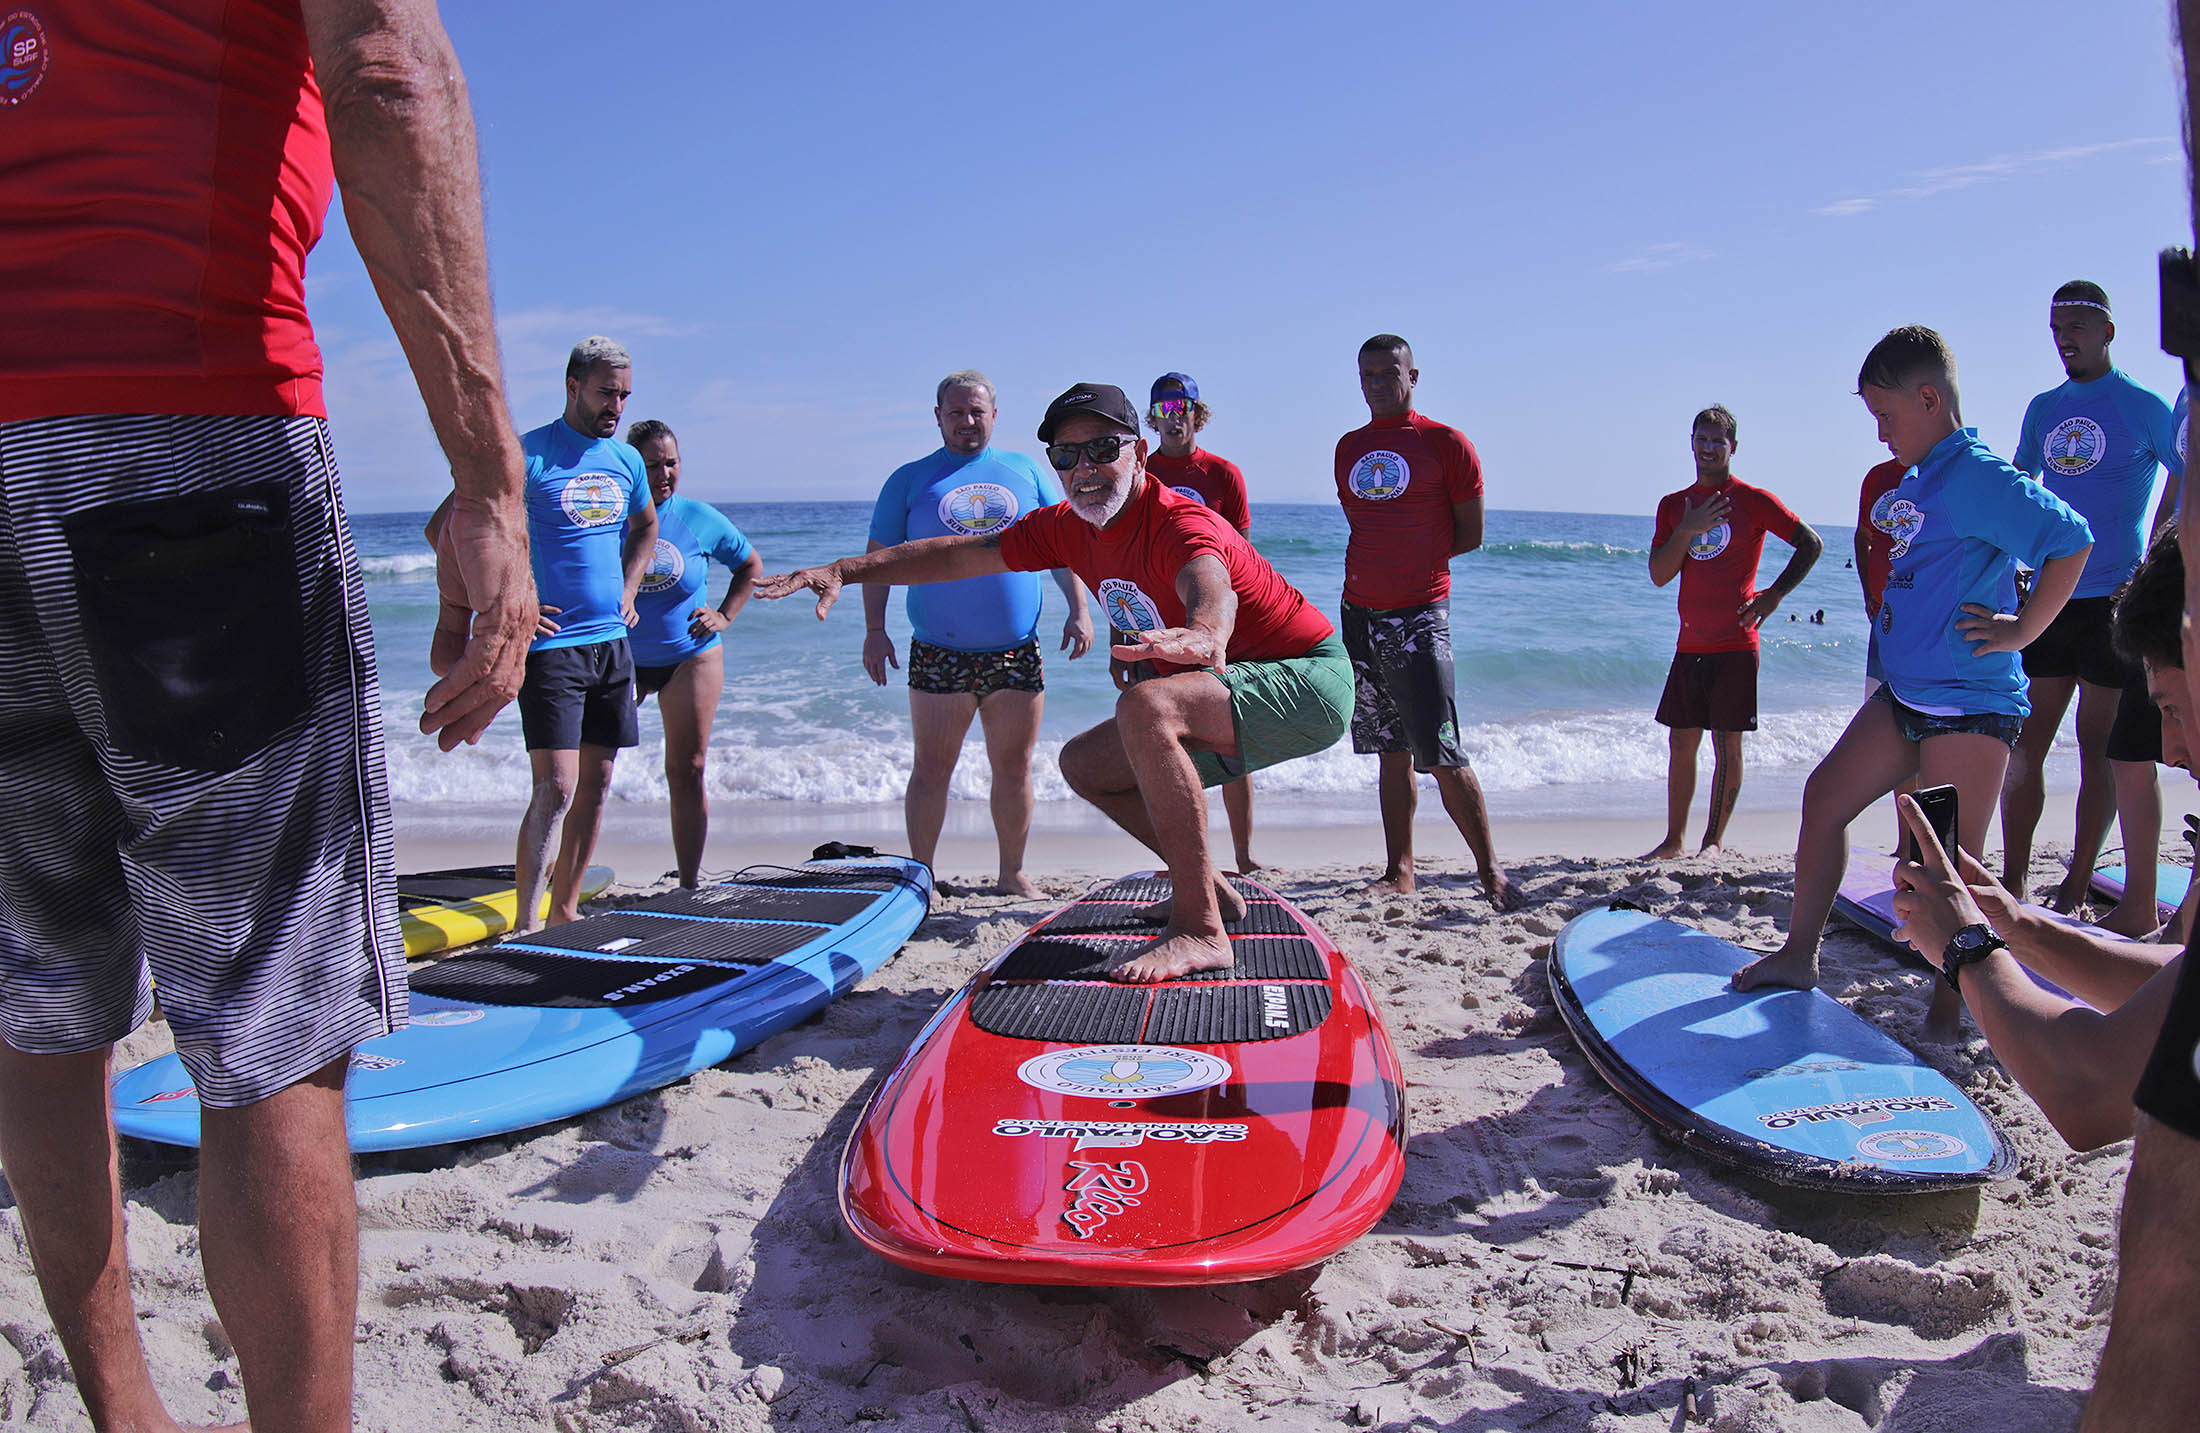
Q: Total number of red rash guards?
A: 6